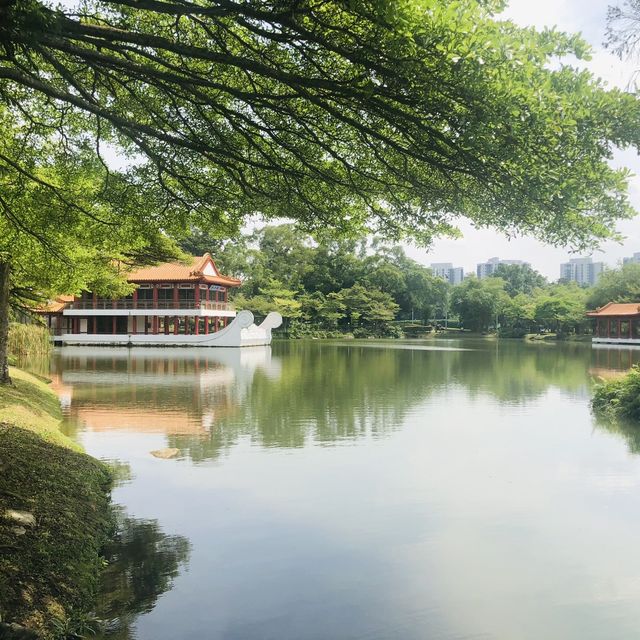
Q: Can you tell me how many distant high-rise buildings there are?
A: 4